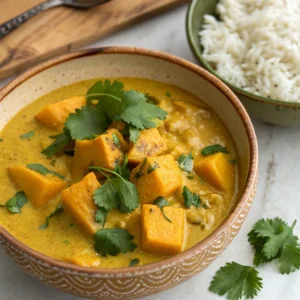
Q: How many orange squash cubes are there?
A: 8